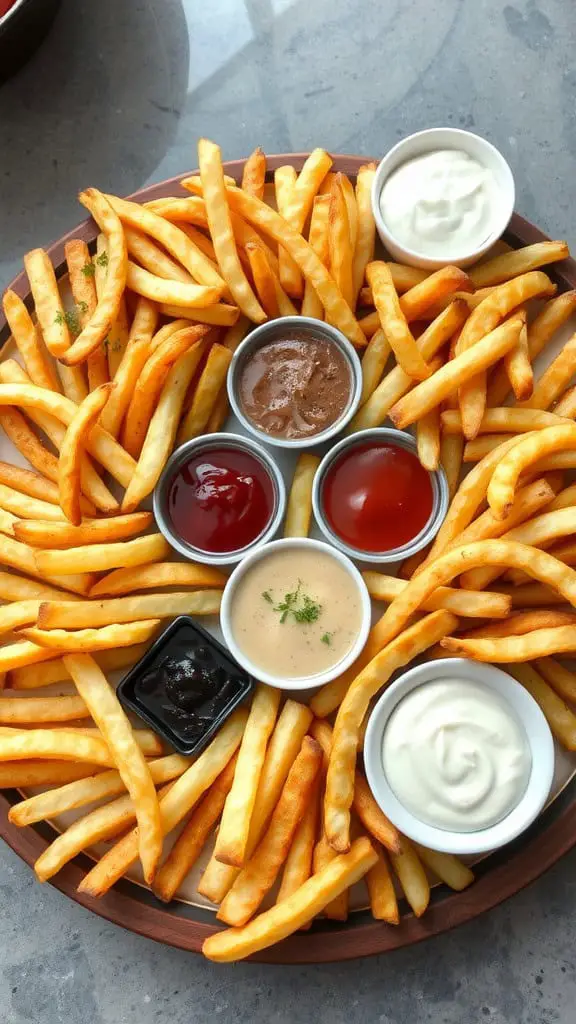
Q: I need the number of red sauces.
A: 2